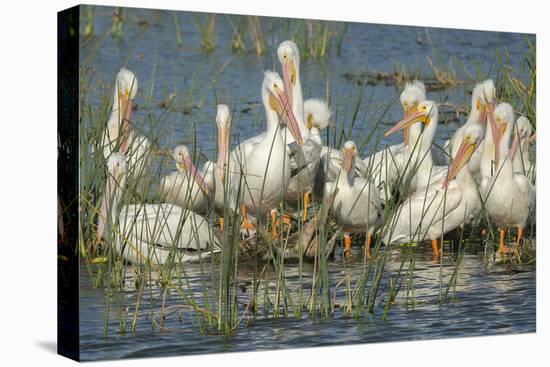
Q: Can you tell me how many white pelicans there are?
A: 15